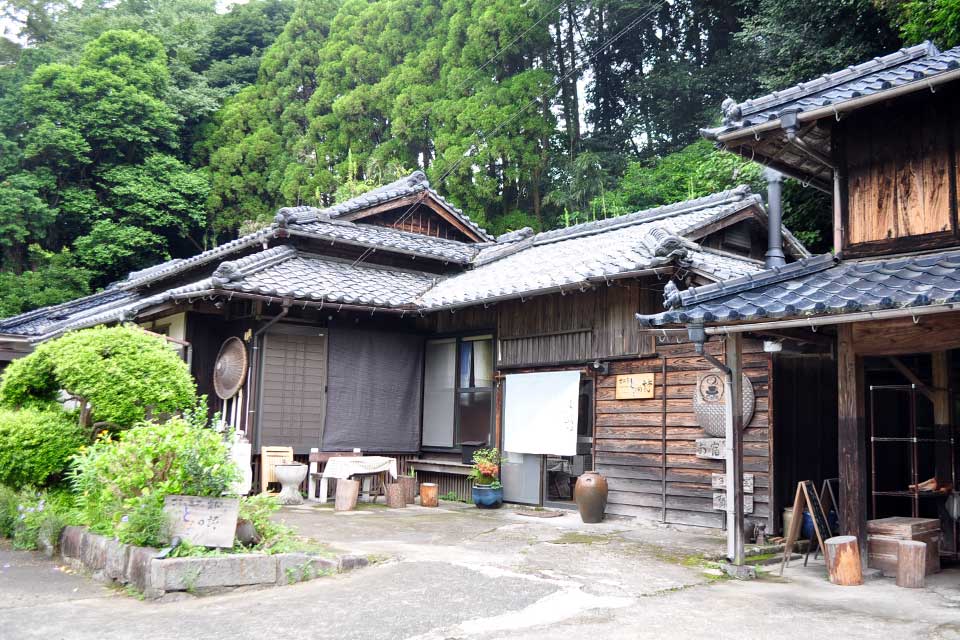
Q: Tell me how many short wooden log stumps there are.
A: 6